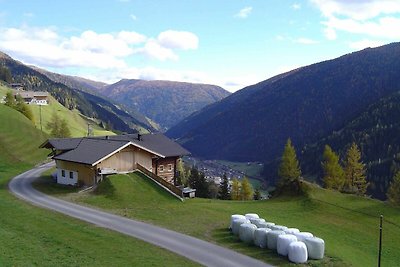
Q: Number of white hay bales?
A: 14